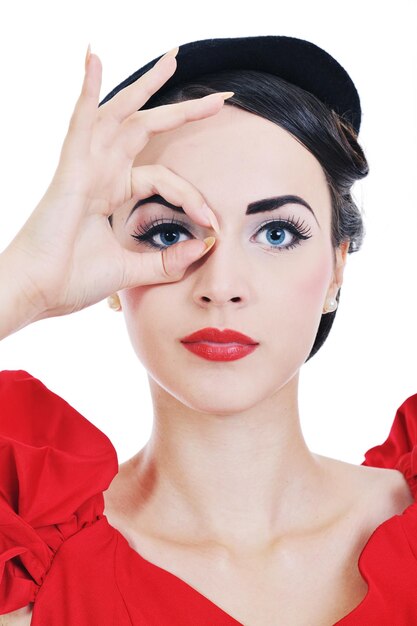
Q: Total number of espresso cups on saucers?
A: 0